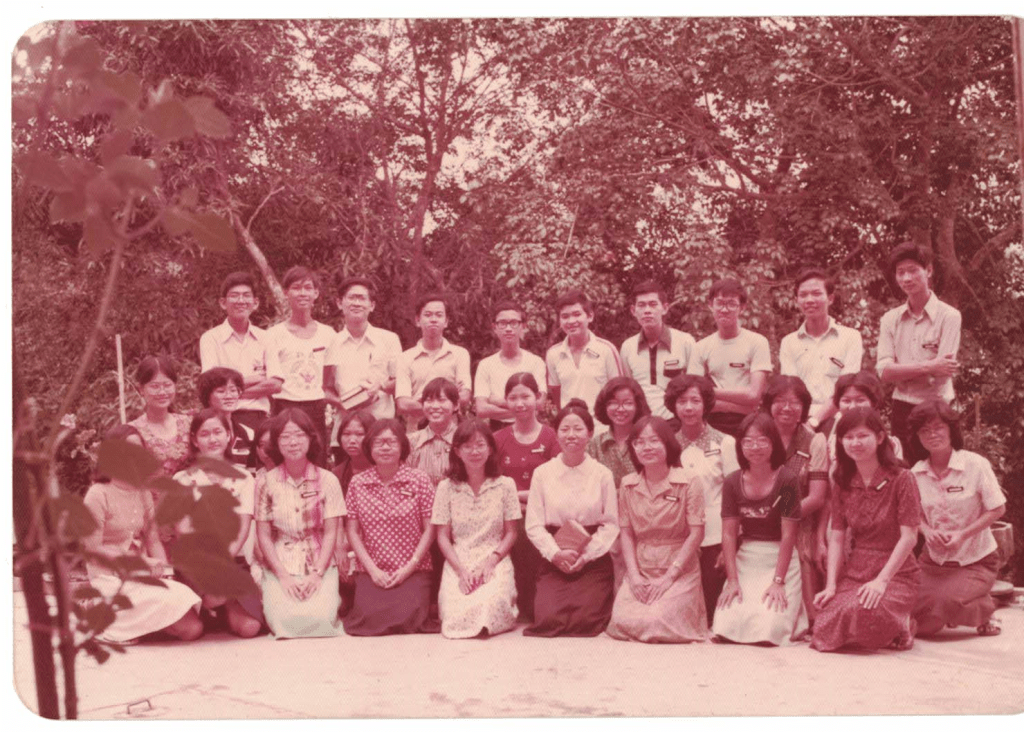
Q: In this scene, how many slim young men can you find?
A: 10